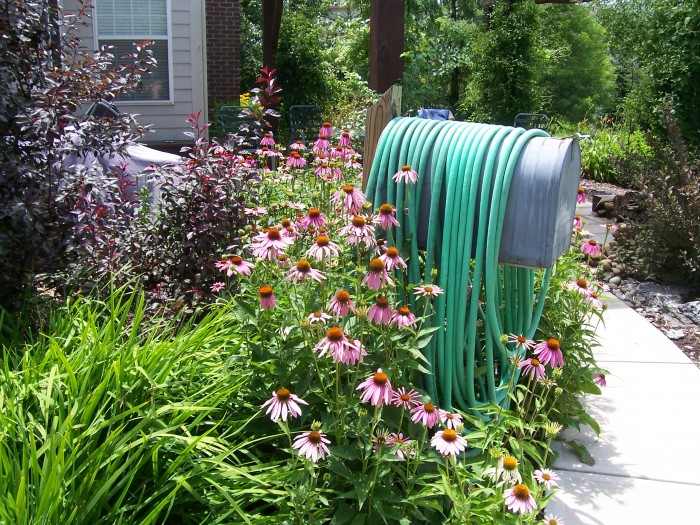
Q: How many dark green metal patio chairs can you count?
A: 3